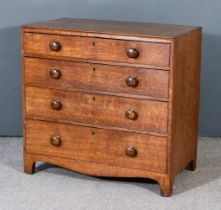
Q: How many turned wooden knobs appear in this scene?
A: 8